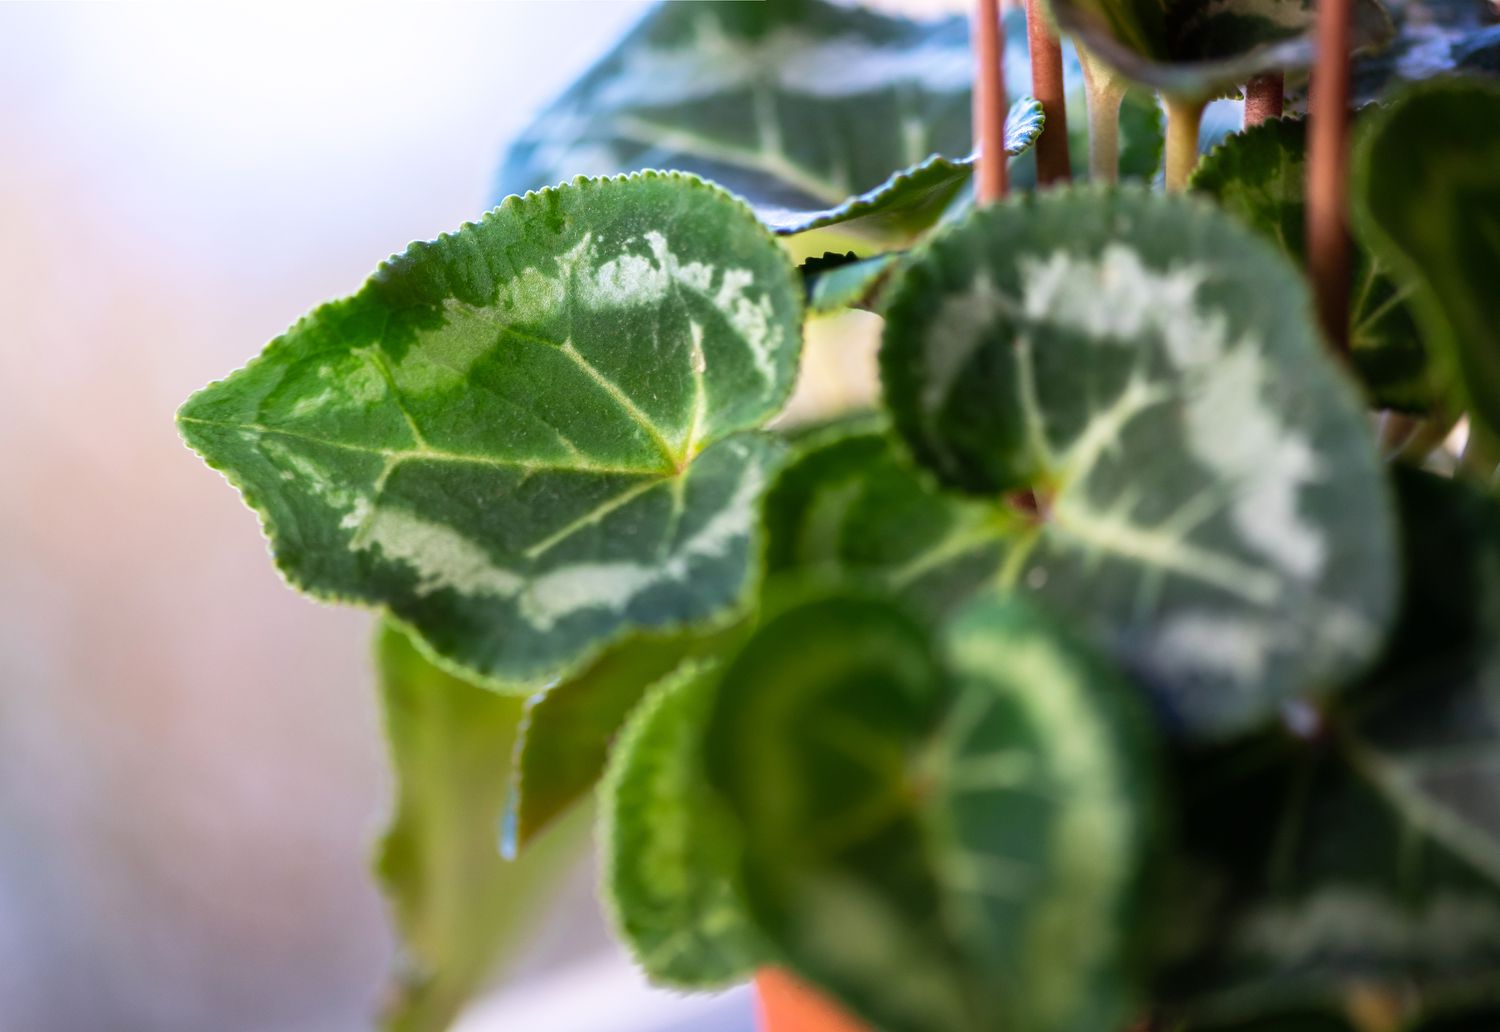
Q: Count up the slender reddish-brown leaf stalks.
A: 4